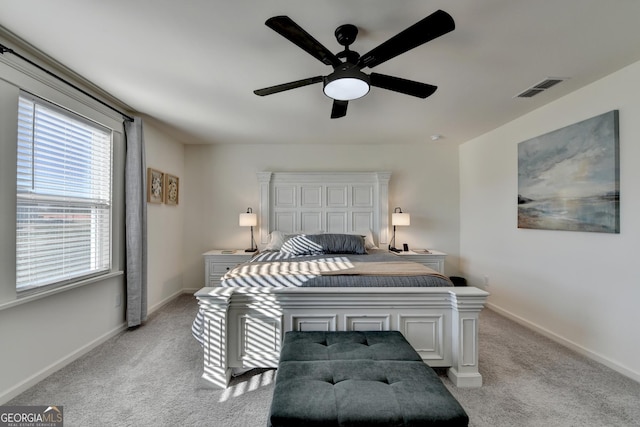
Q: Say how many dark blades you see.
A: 5